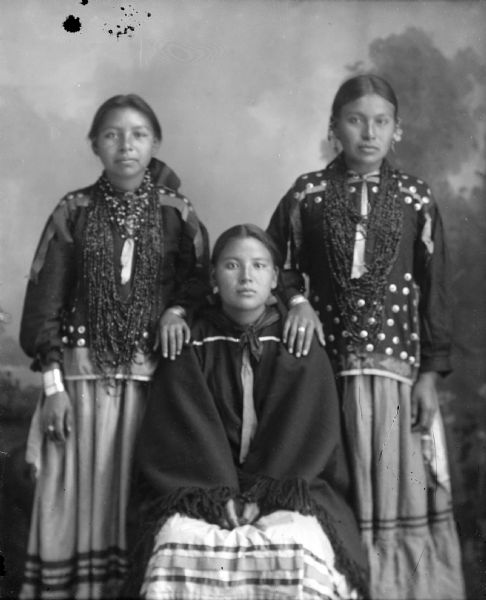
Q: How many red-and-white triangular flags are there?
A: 0